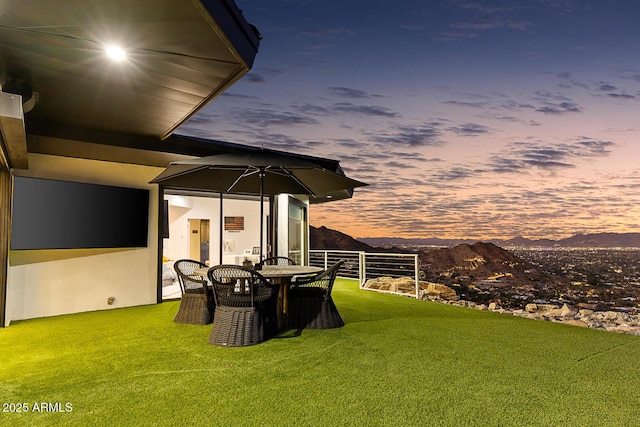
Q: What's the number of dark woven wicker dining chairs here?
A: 4